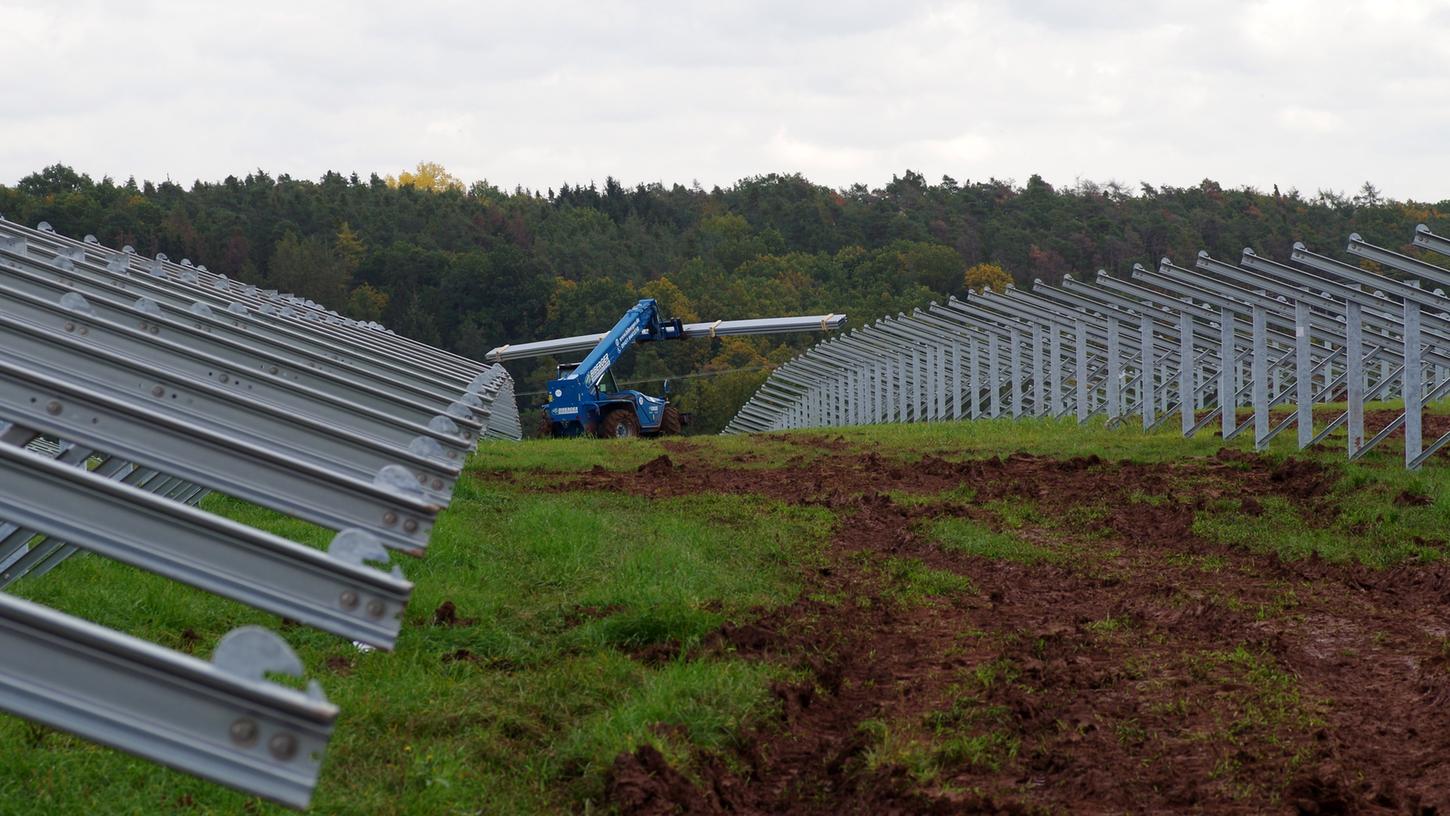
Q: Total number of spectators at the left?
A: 0